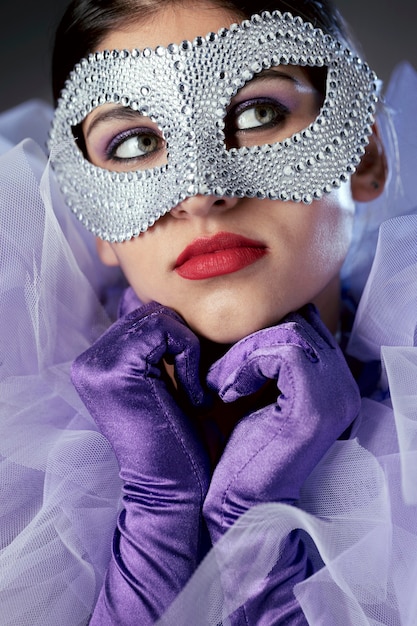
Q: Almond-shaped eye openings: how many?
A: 2